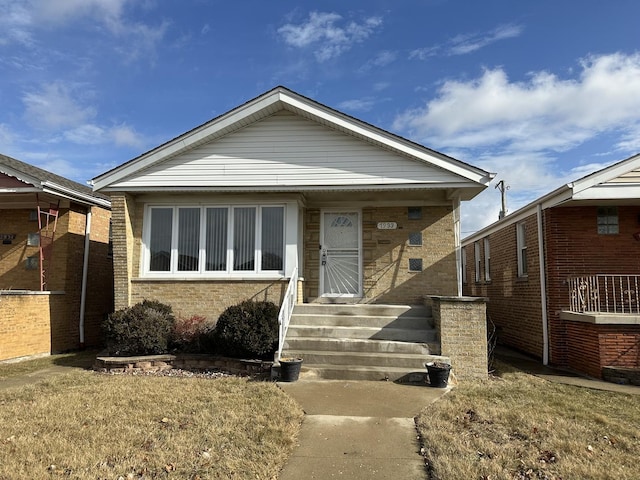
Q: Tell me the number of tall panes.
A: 5